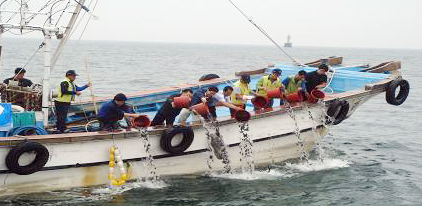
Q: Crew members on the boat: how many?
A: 10